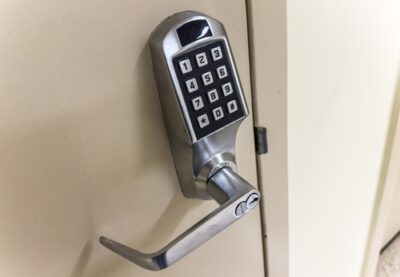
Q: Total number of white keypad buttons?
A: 12